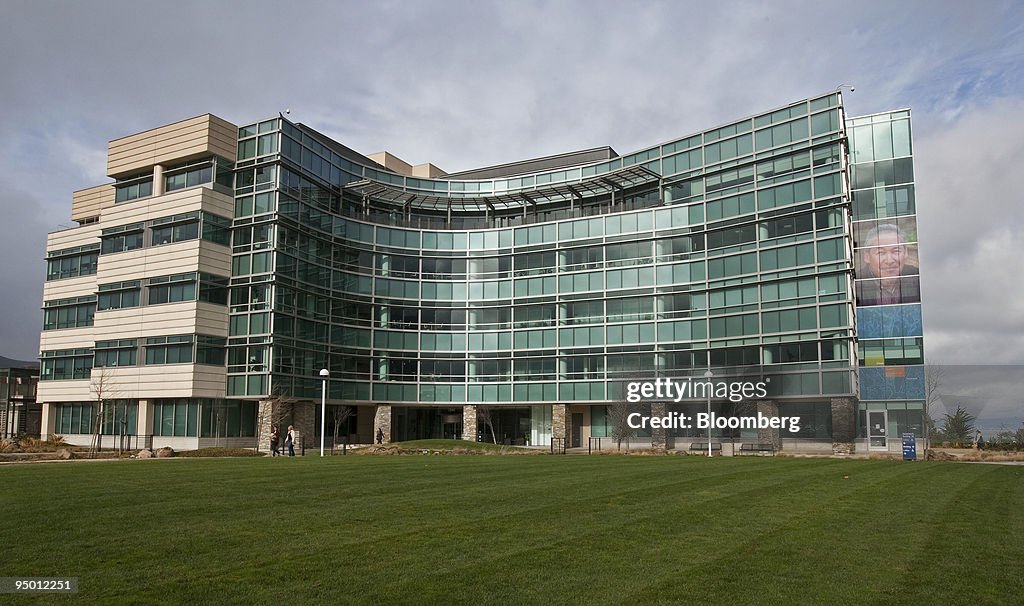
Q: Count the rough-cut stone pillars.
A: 8